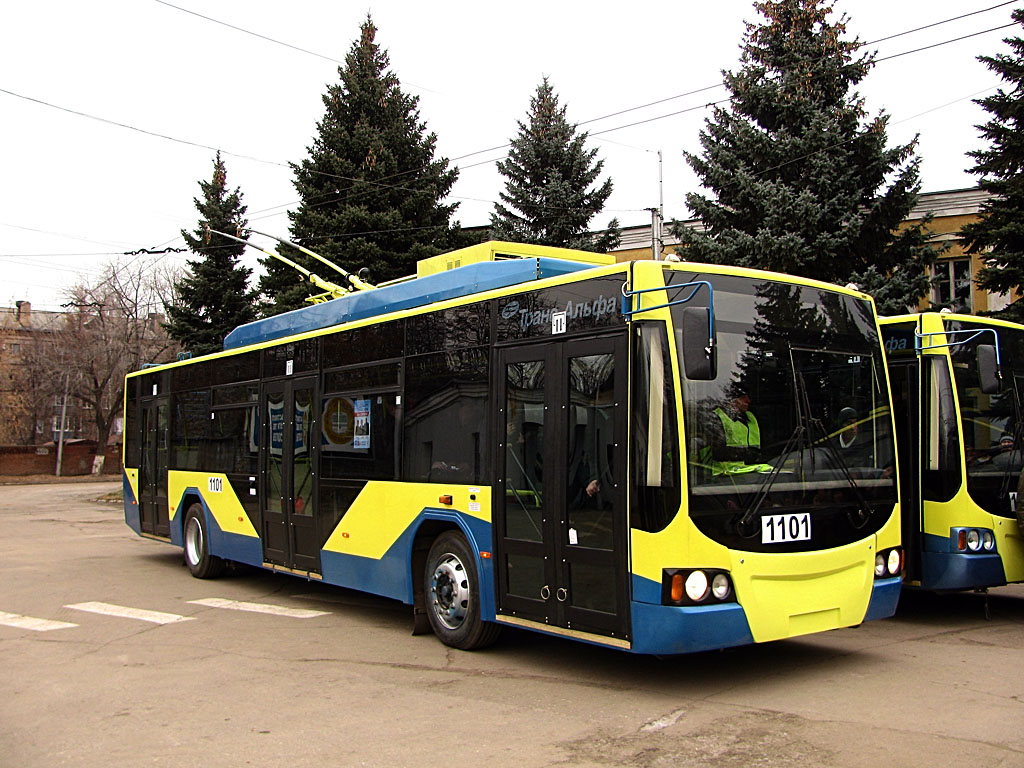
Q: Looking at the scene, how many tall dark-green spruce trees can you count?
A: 5